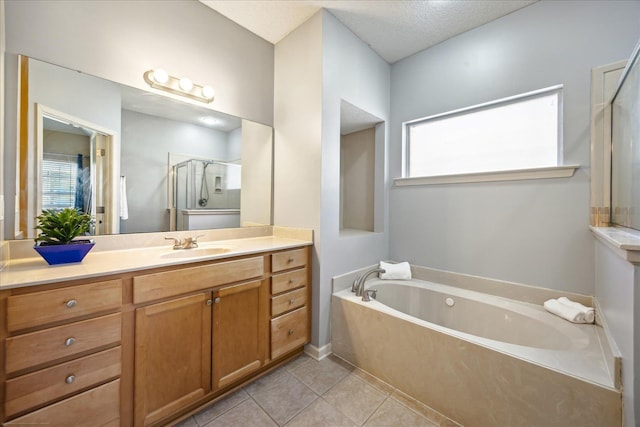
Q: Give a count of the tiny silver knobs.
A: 9